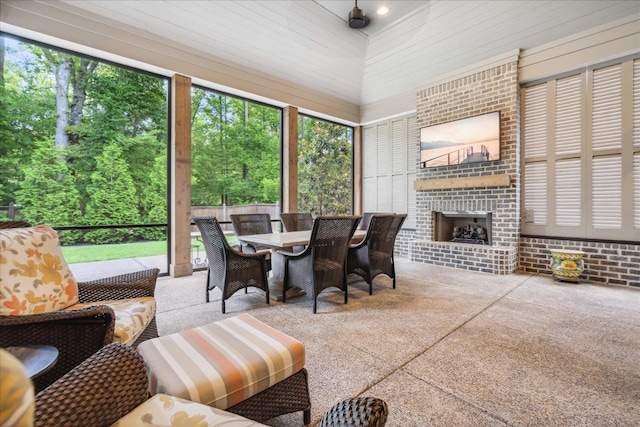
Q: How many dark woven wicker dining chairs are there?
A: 6